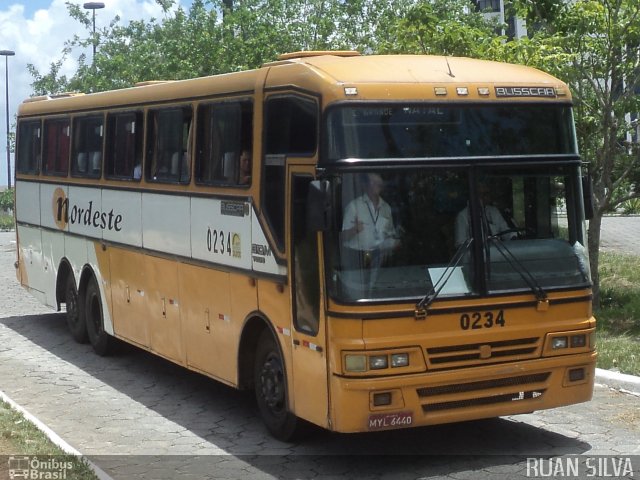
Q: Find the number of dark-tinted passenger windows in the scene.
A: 6